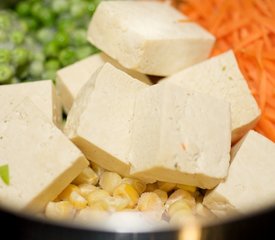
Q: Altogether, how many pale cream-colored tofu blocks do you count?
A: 8